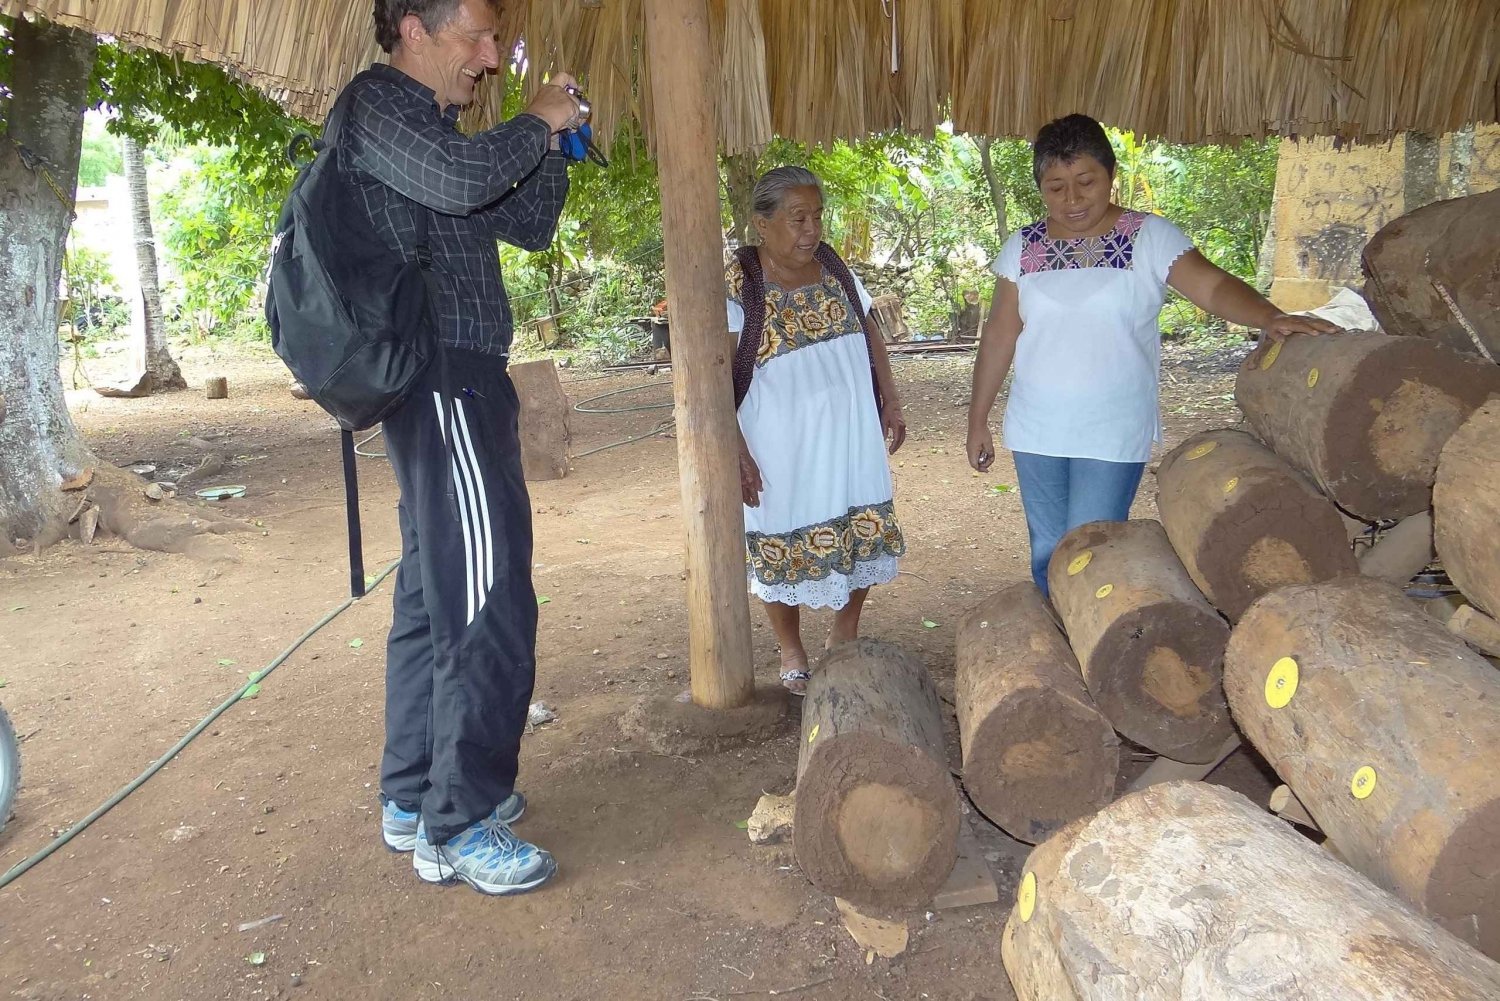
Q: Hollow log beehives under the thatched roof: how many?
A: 9